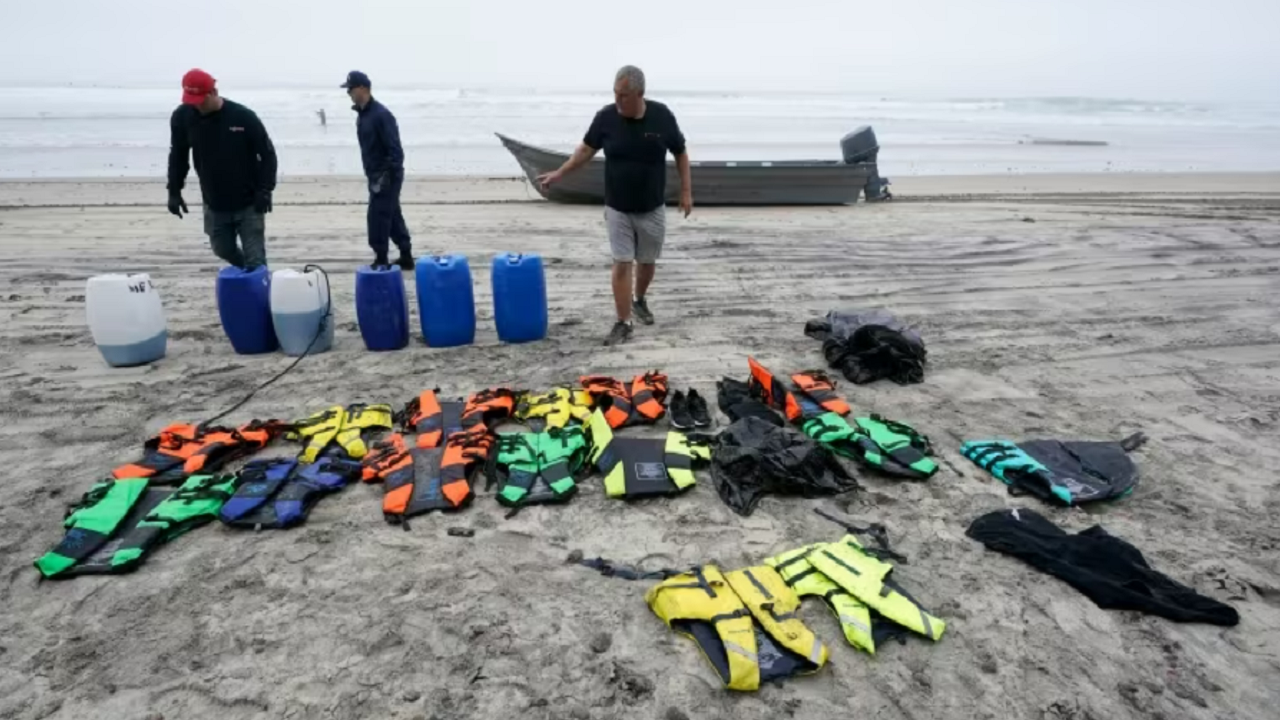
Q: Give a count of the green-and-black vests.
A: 3